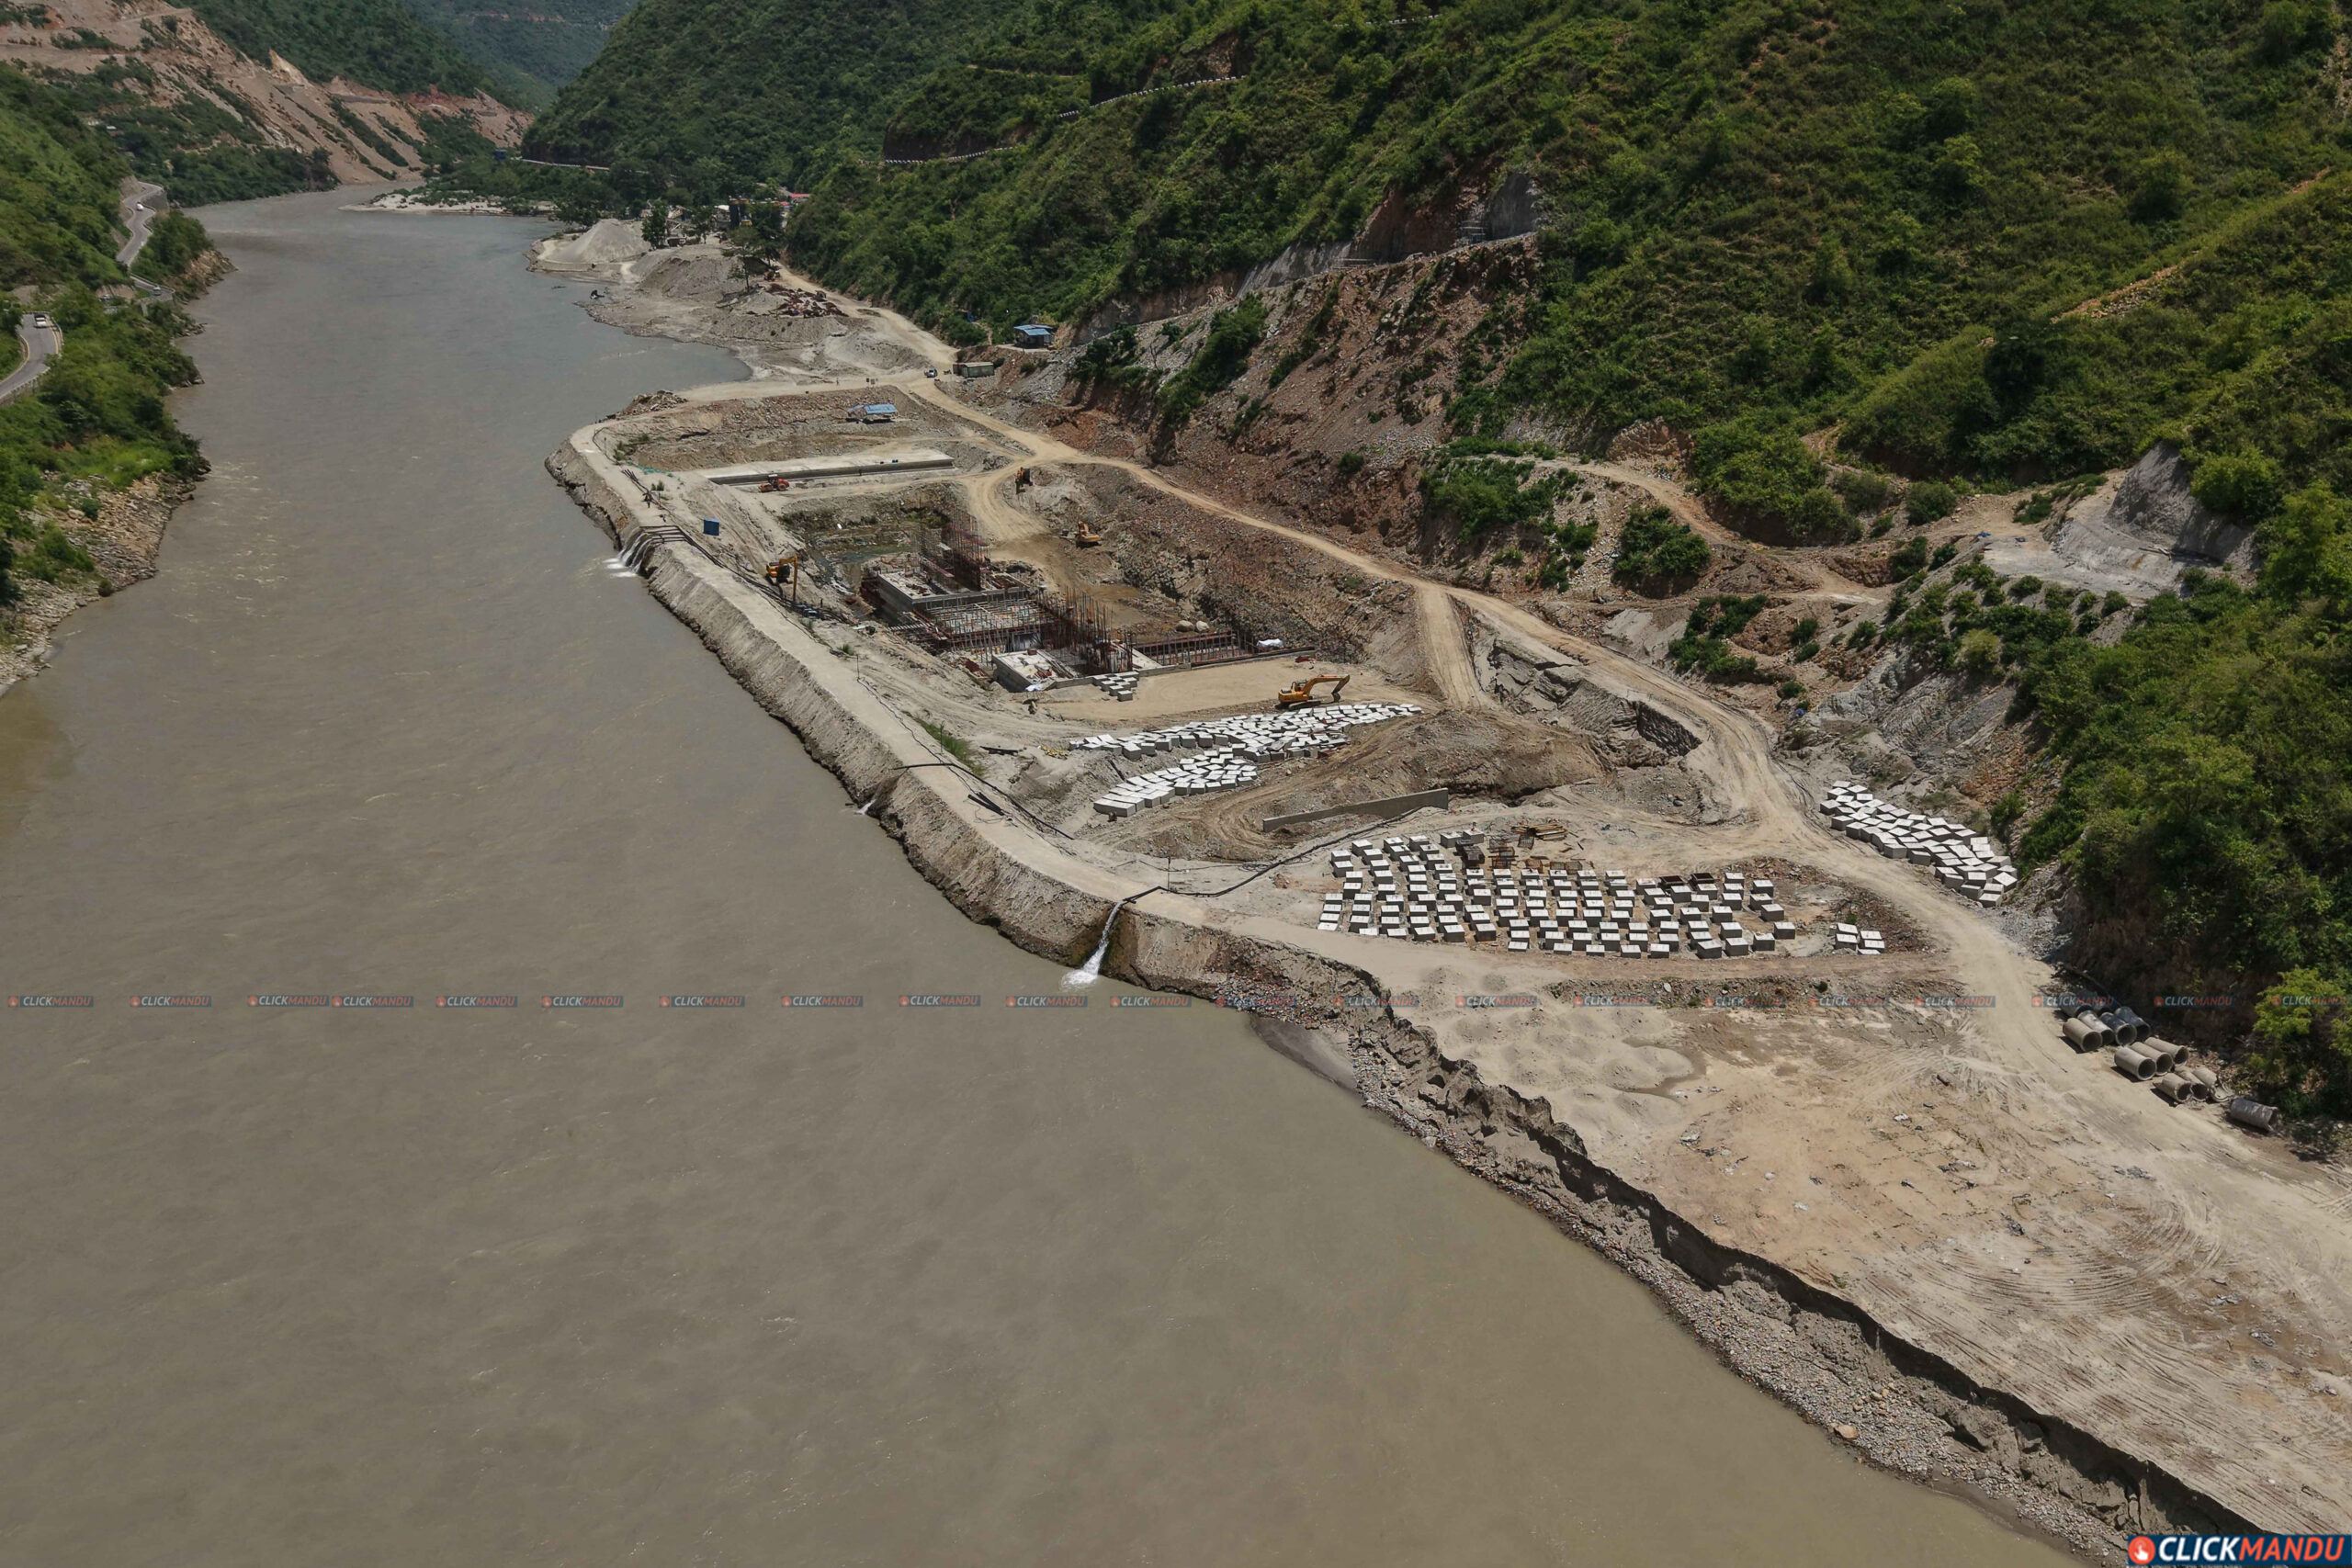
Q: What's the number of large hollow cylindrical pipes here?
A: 13